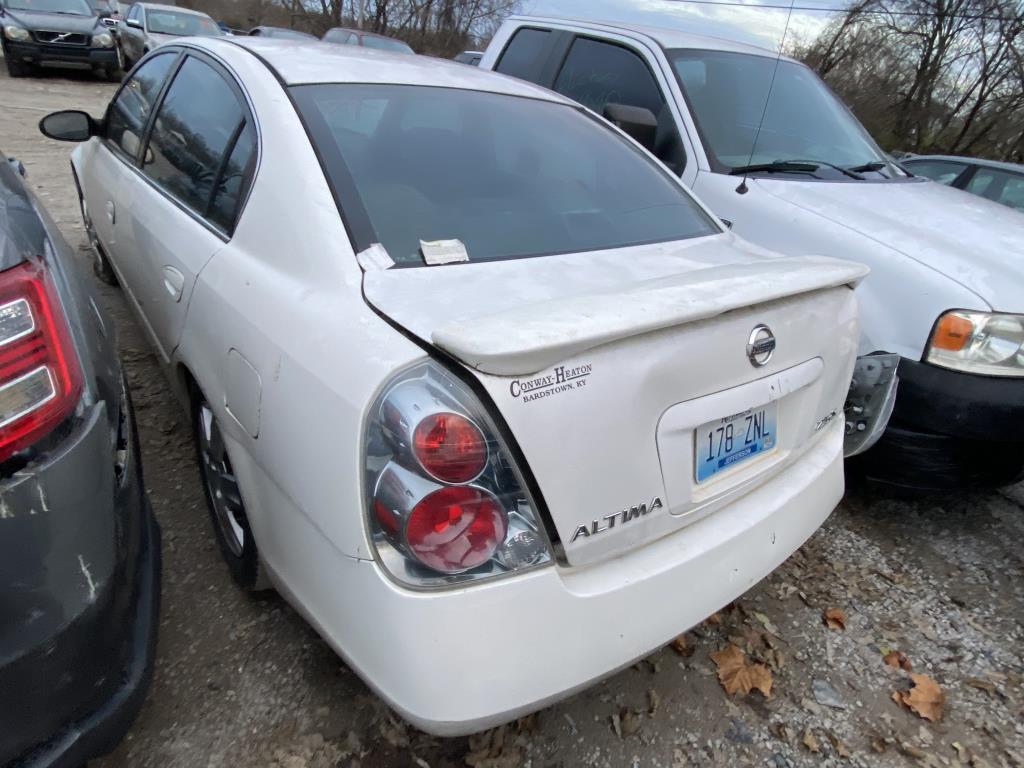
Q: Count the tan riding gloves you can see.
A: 0